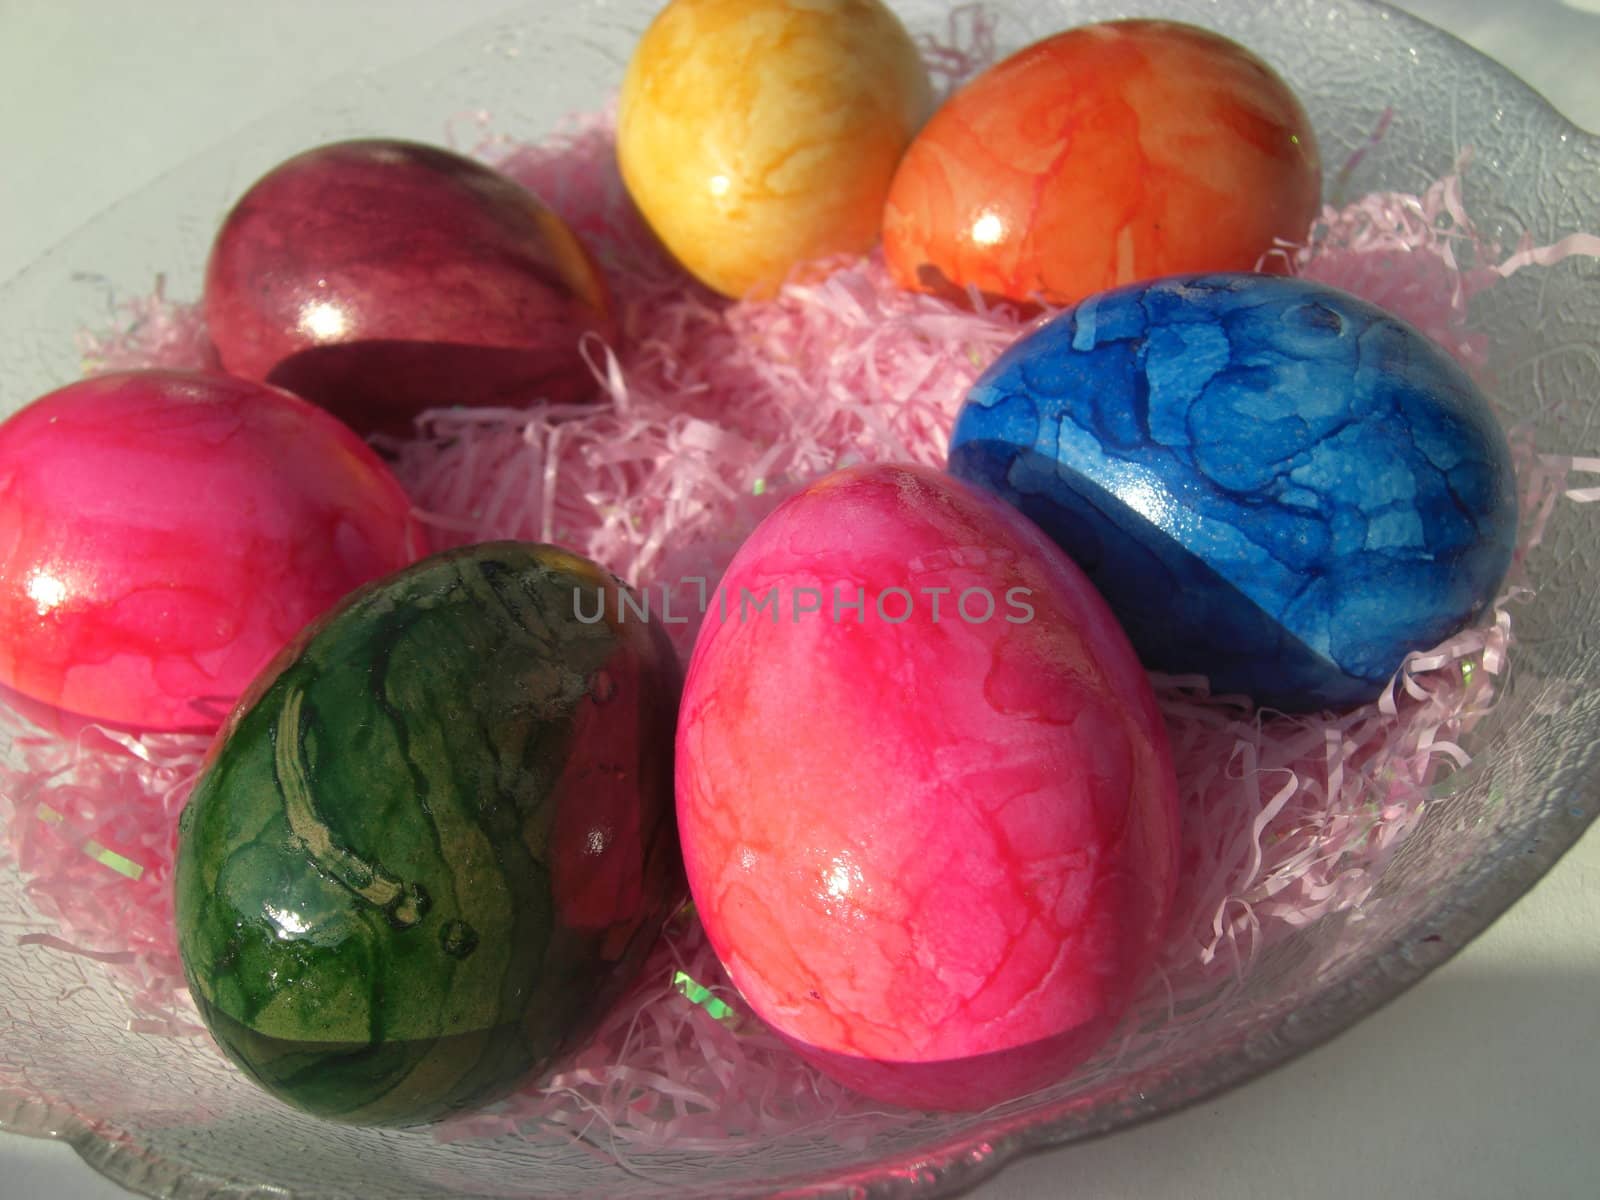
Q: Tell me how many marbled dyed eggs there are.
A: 7